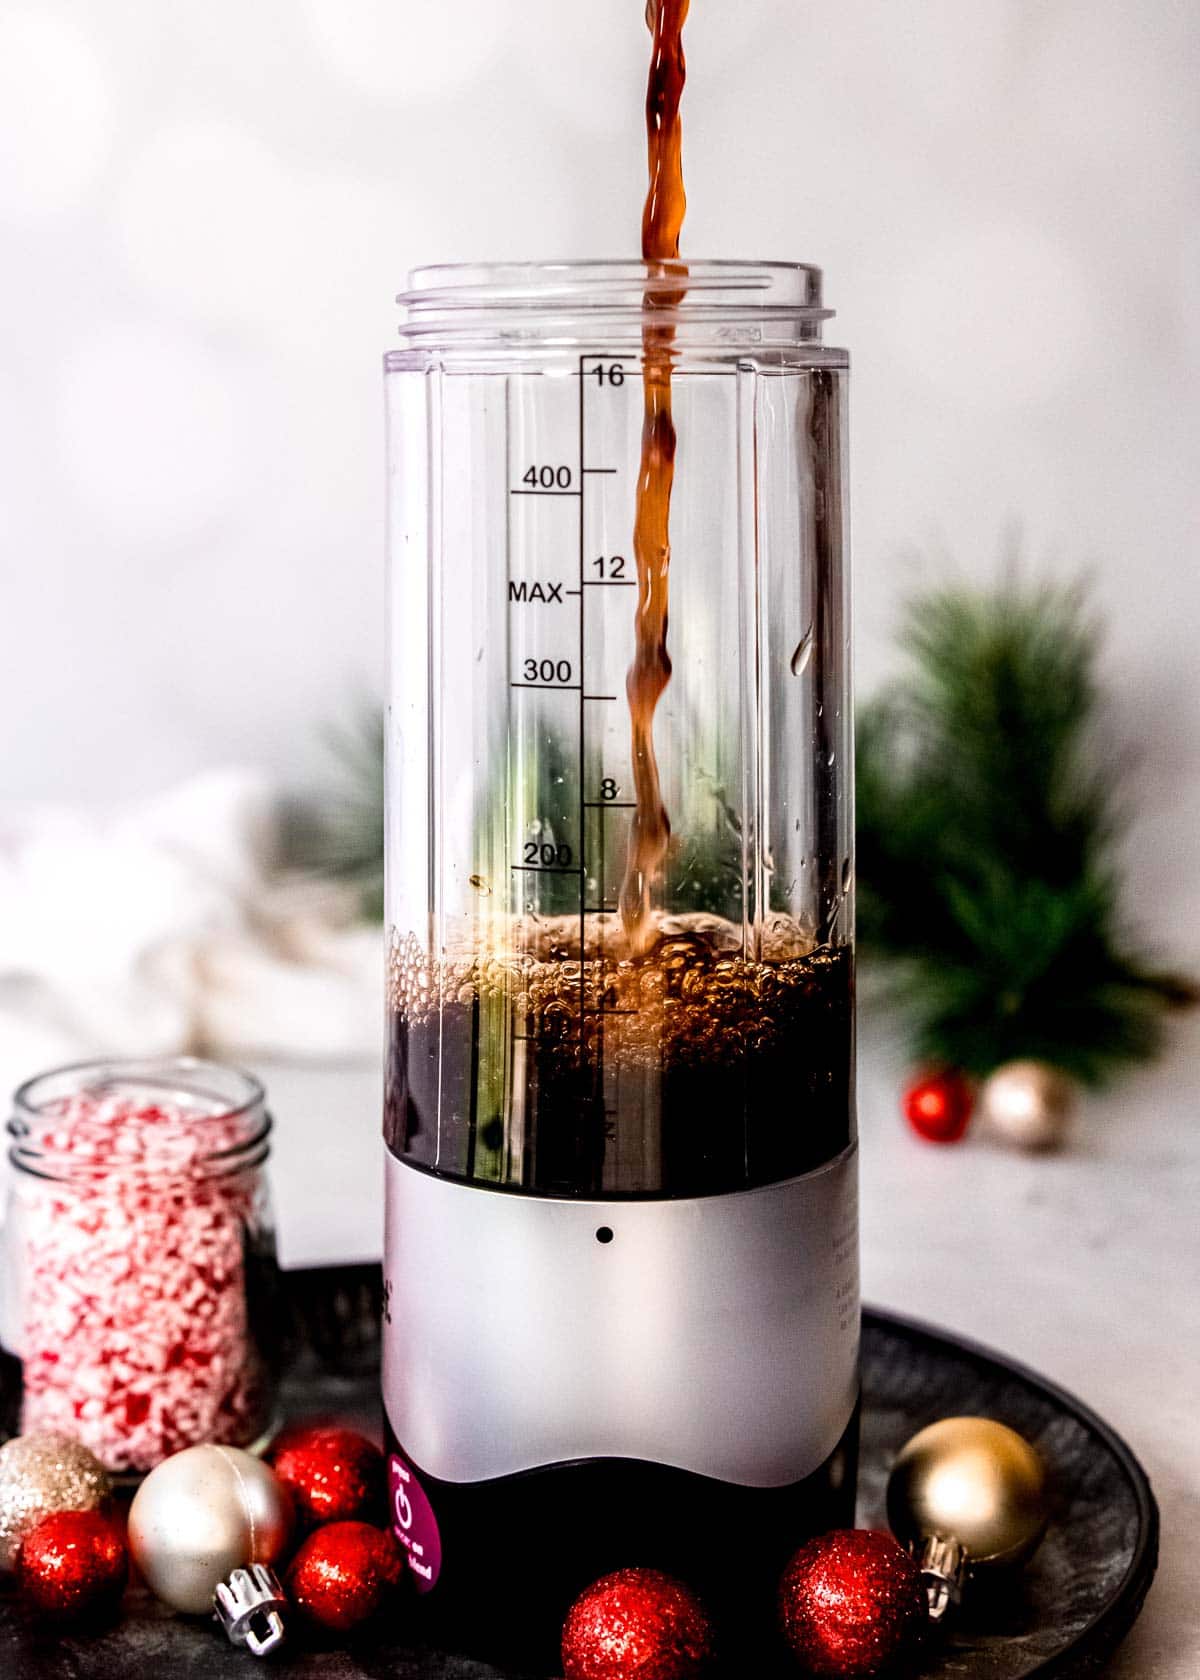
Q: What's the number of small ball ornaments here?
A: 10